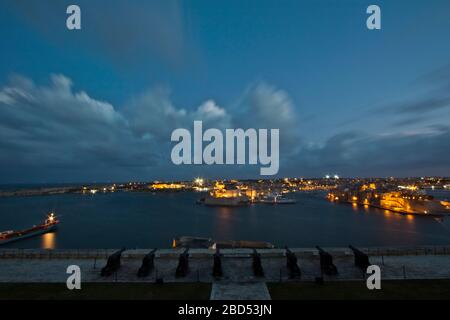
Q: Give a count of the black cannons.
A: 8